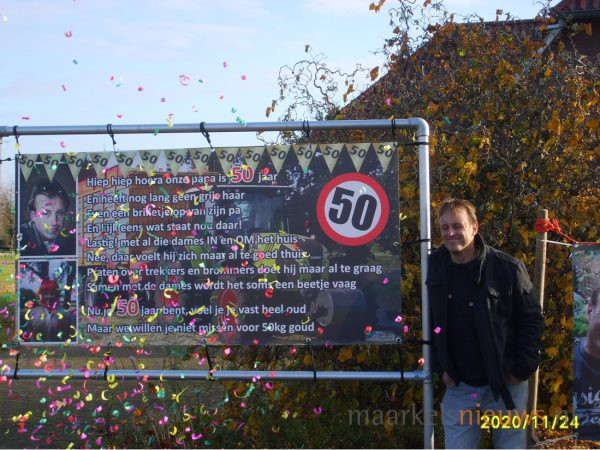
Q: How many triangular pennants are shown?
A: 15